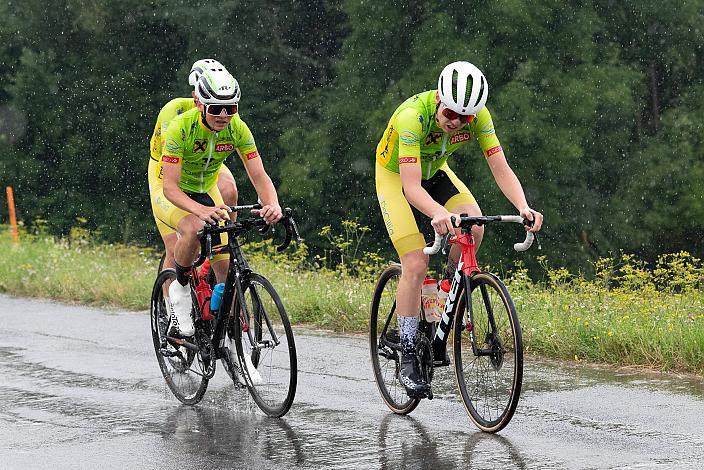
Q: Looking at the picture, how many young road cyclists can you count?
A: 3